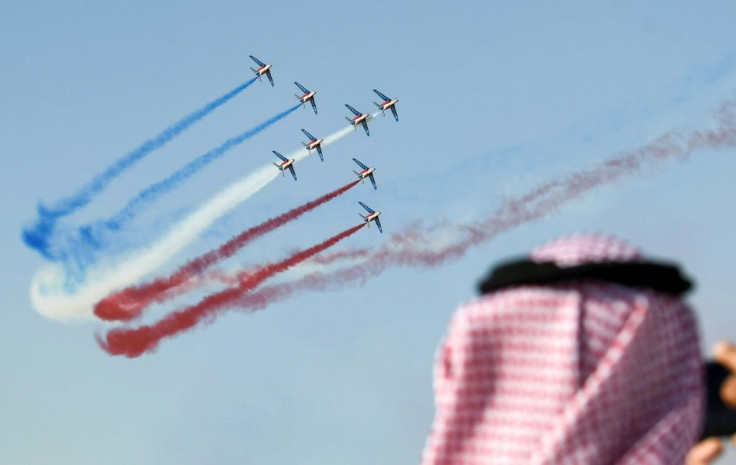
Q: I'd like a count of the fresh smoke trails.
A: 5